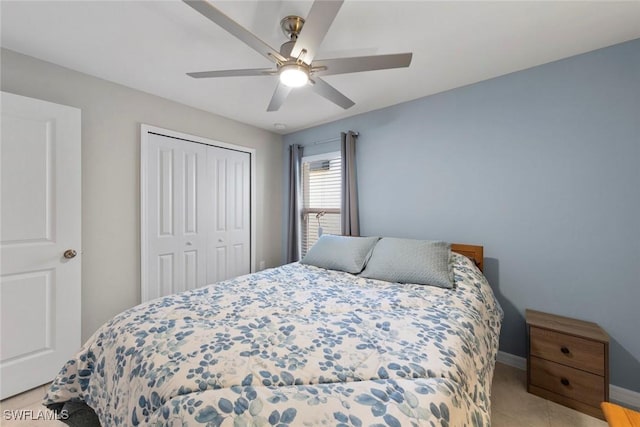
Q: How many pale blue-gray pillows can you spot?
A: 2